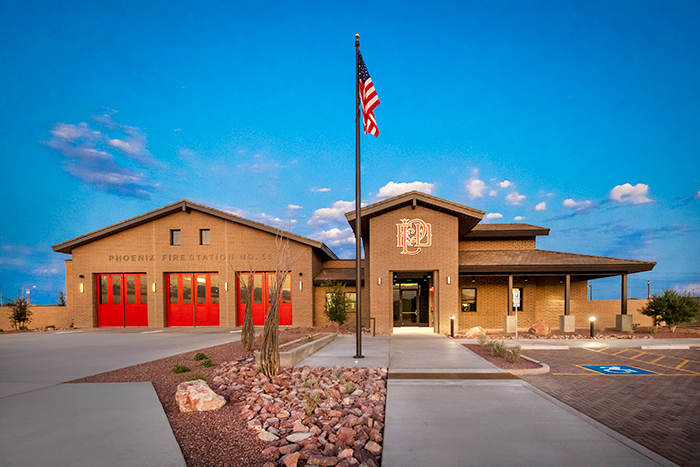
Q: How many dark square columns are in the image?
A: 3